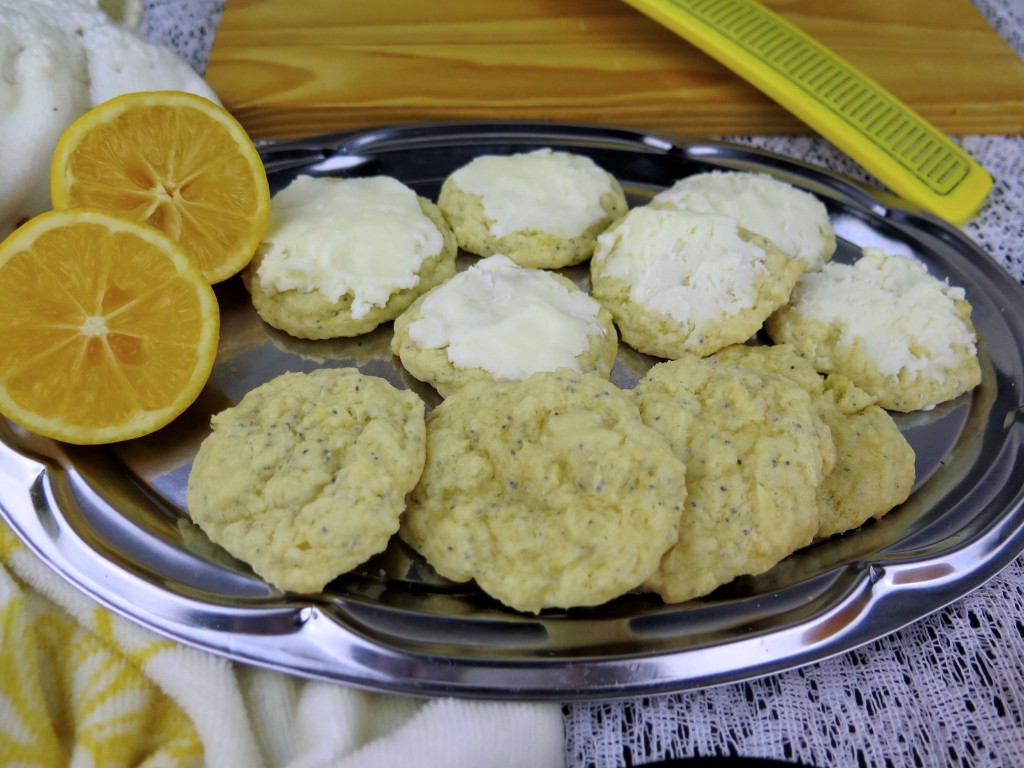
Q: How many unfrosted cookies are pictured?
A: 4